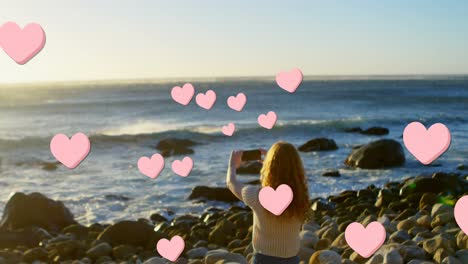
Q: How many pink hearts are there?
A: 15